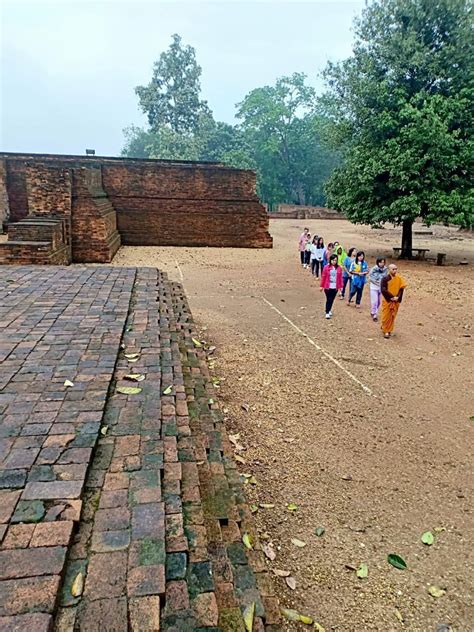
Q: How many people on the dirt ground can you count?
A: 12